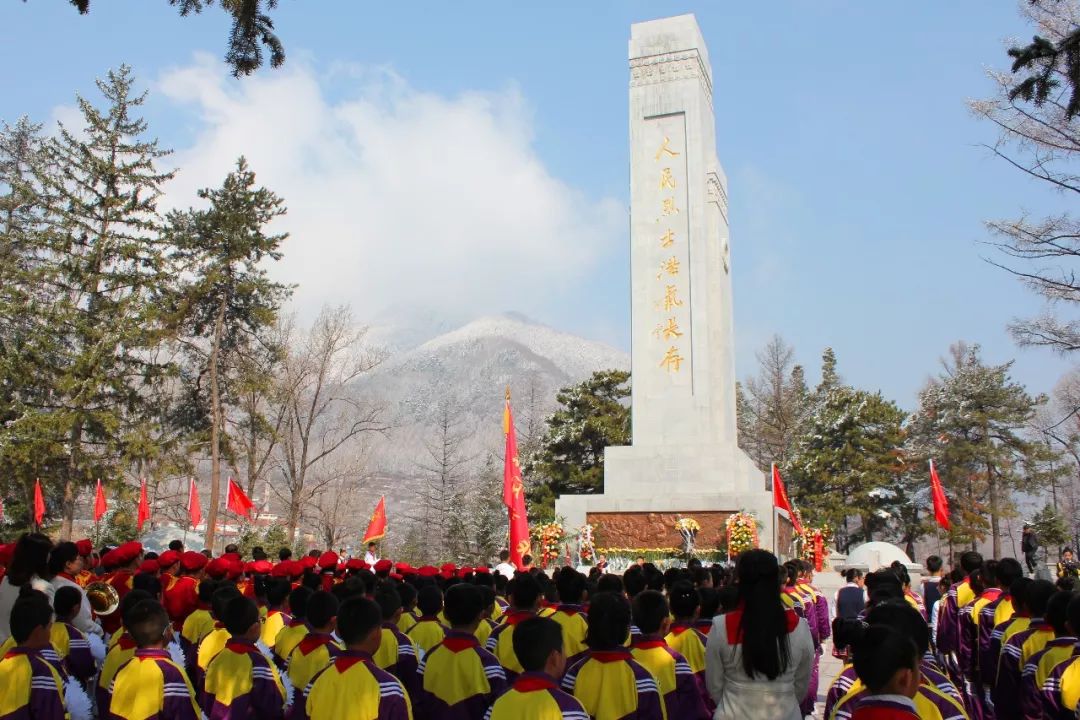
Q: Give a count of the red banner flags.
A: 9